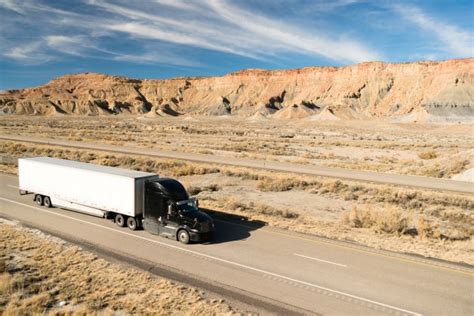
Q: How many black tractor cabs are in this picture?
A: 1